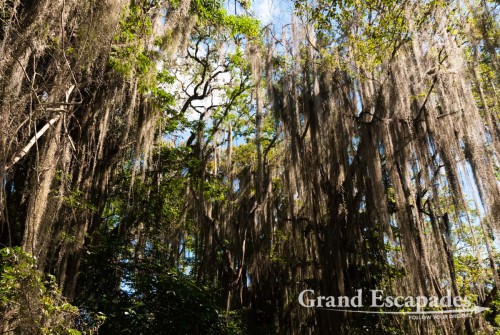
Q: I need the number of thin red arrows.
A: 0